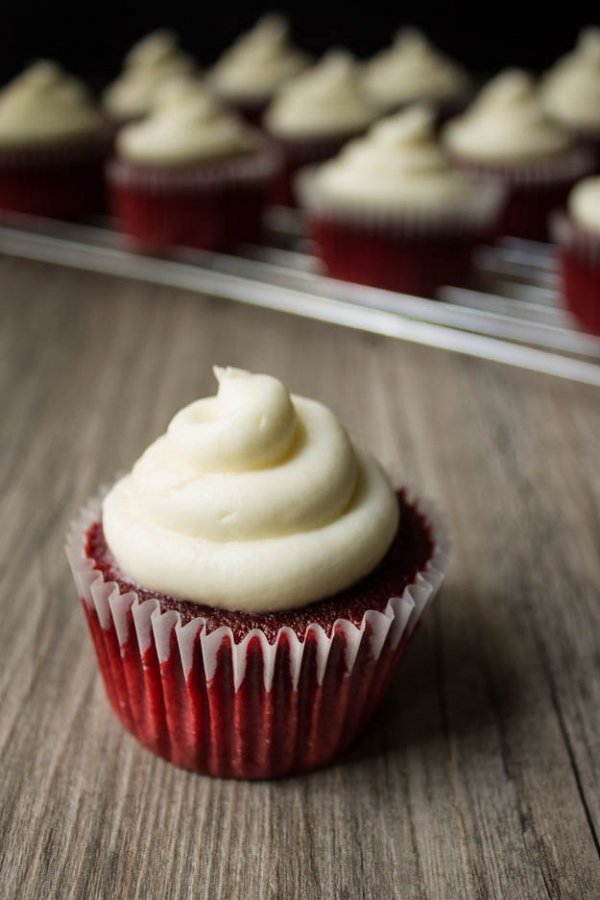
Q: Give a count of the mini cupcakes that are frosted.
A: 11